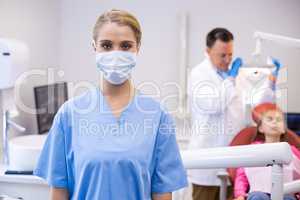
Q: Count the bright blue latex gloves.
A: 2